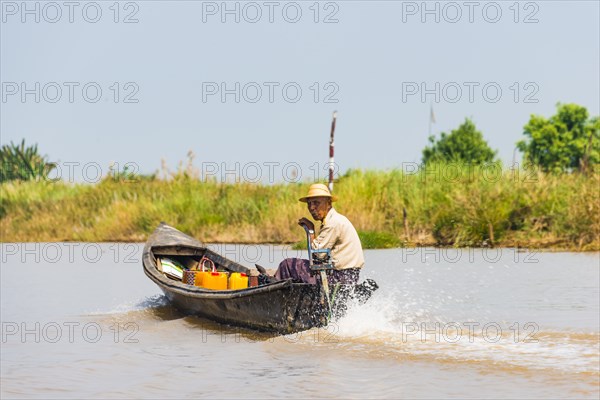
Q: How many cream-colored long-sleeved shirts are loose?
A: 1